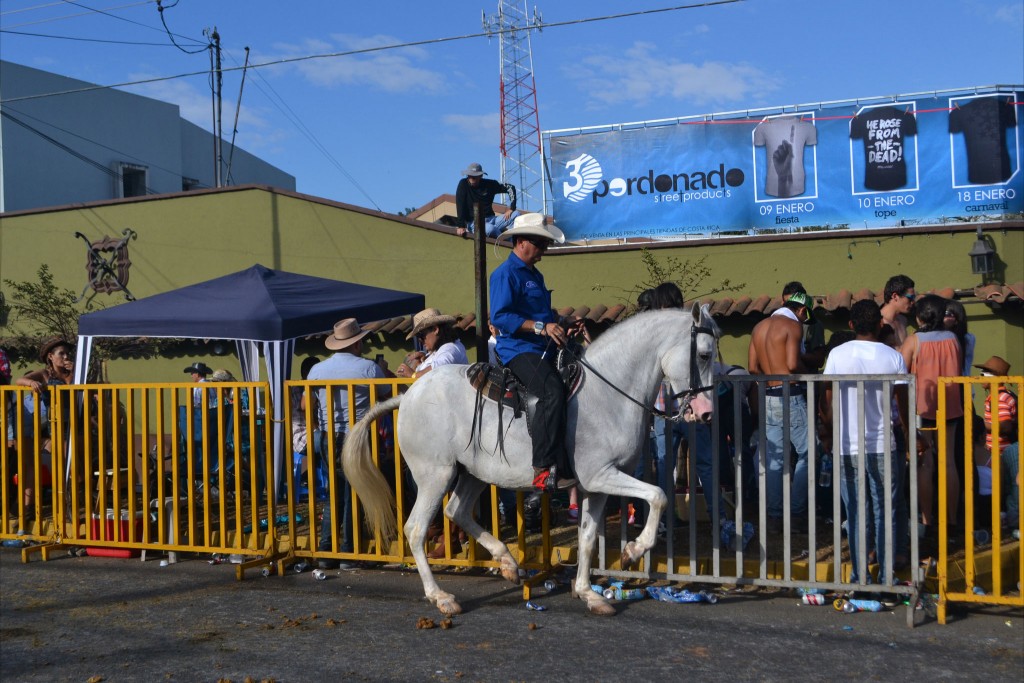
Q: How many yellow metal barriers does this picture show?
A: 4